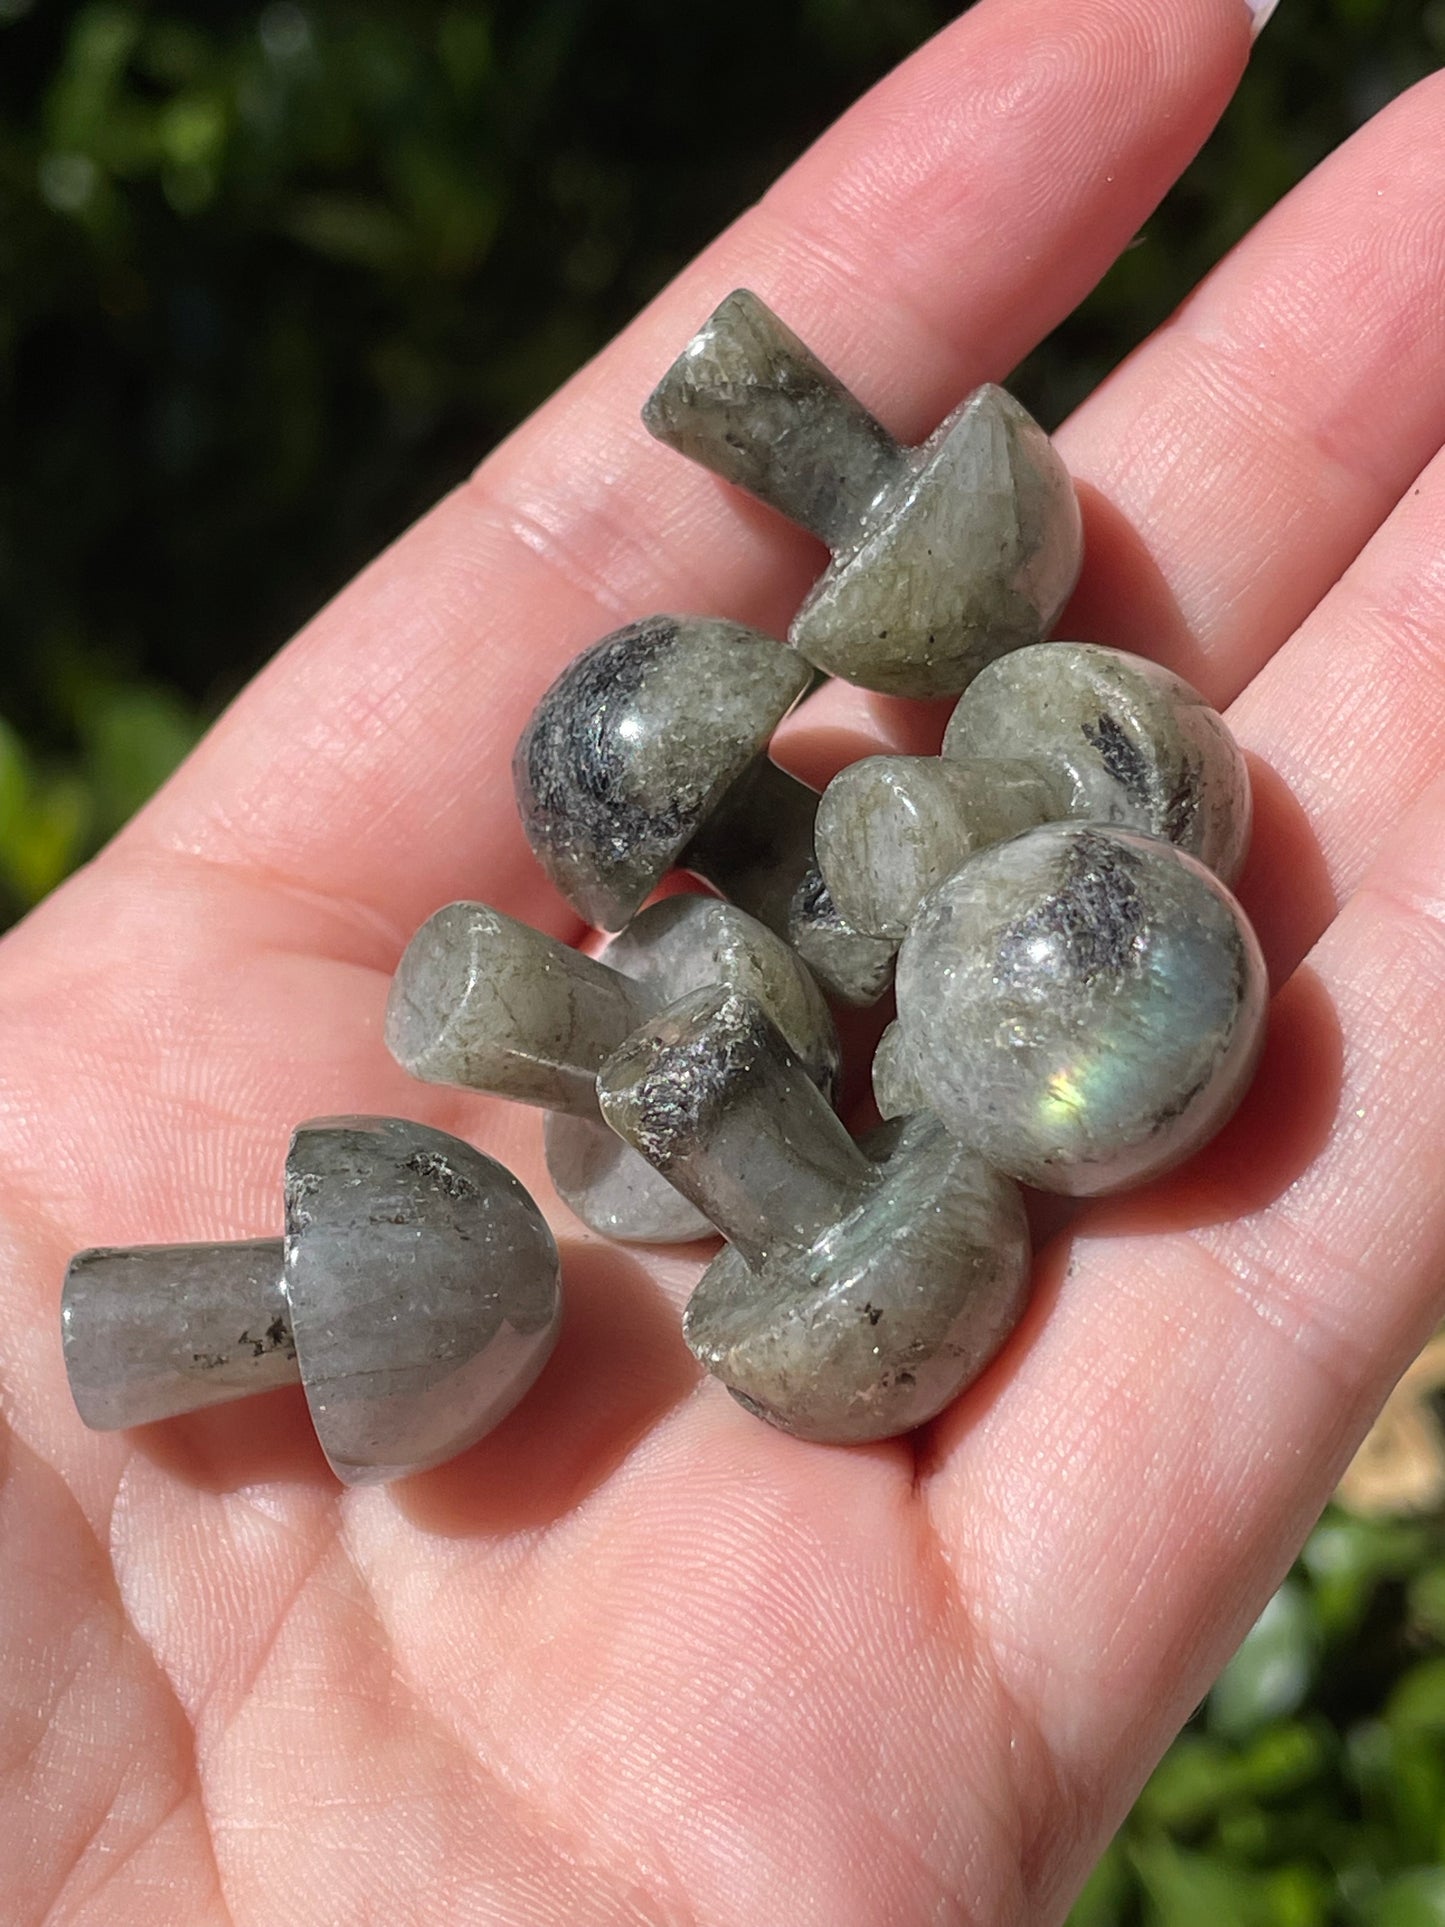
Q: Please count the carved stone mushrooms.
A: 7